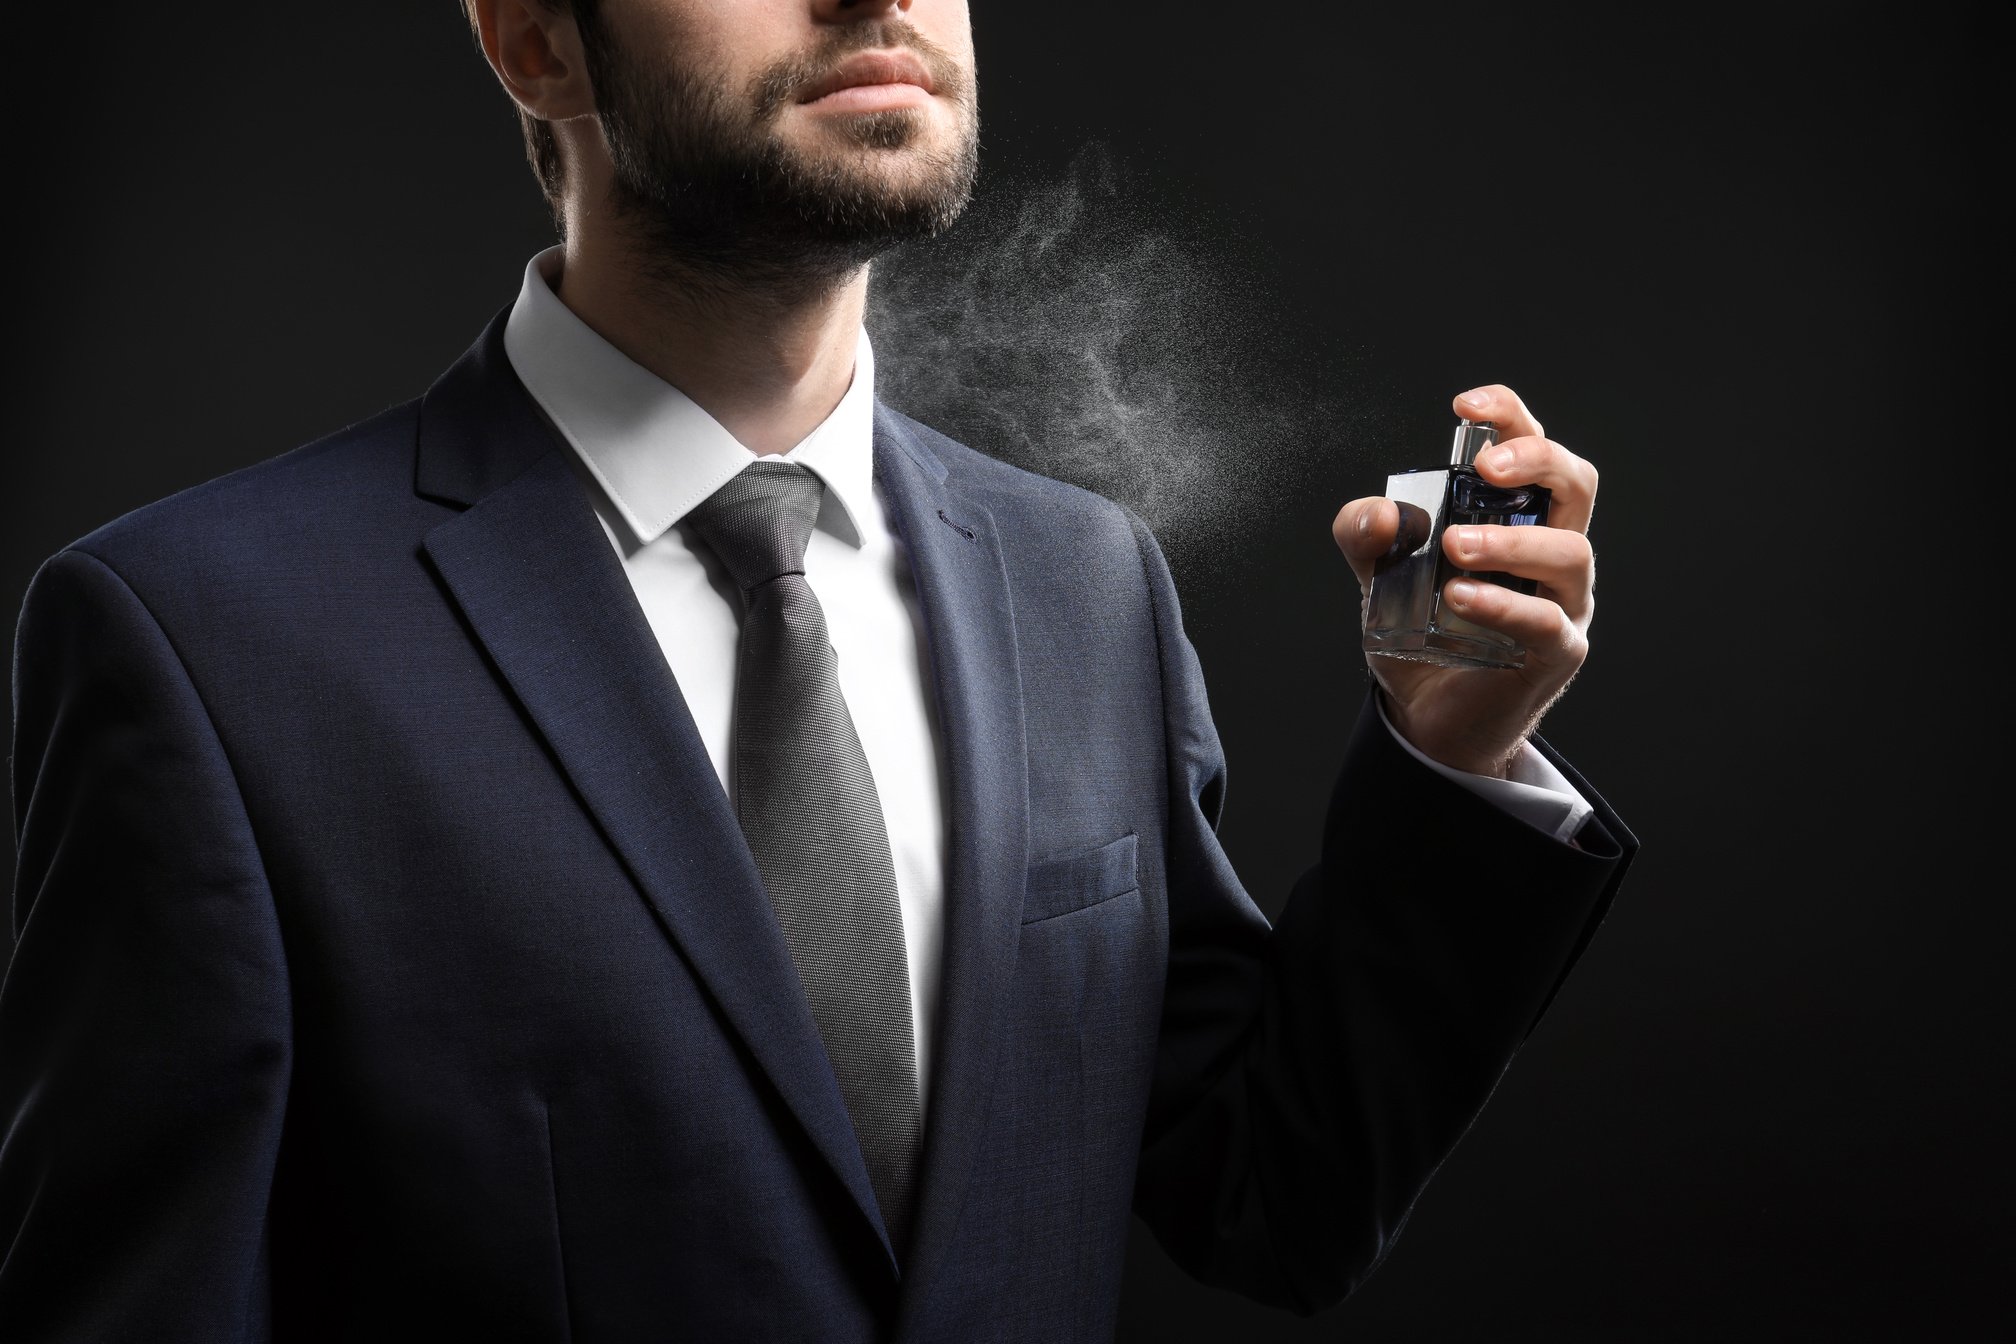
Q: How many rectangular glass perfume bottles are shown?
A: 1